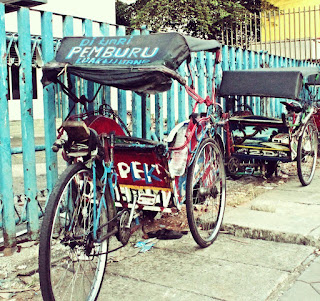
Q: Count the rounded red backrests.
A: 1